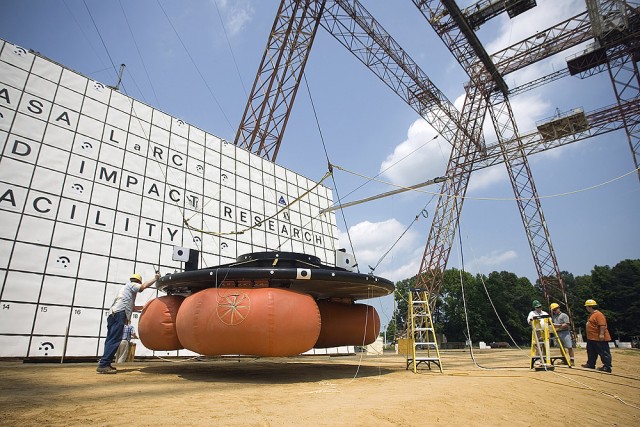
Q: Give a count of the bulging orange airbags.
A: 3